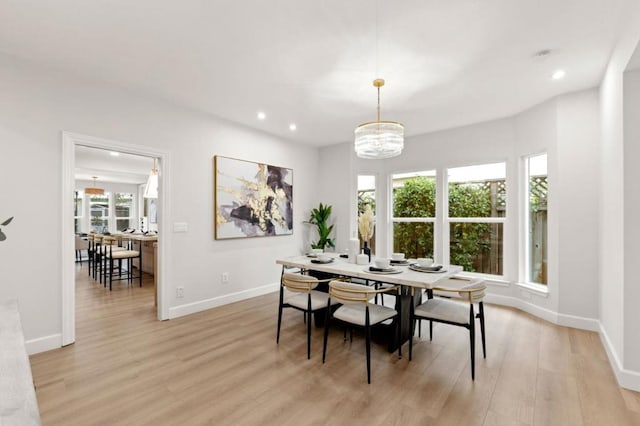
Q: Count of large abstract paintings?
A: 1